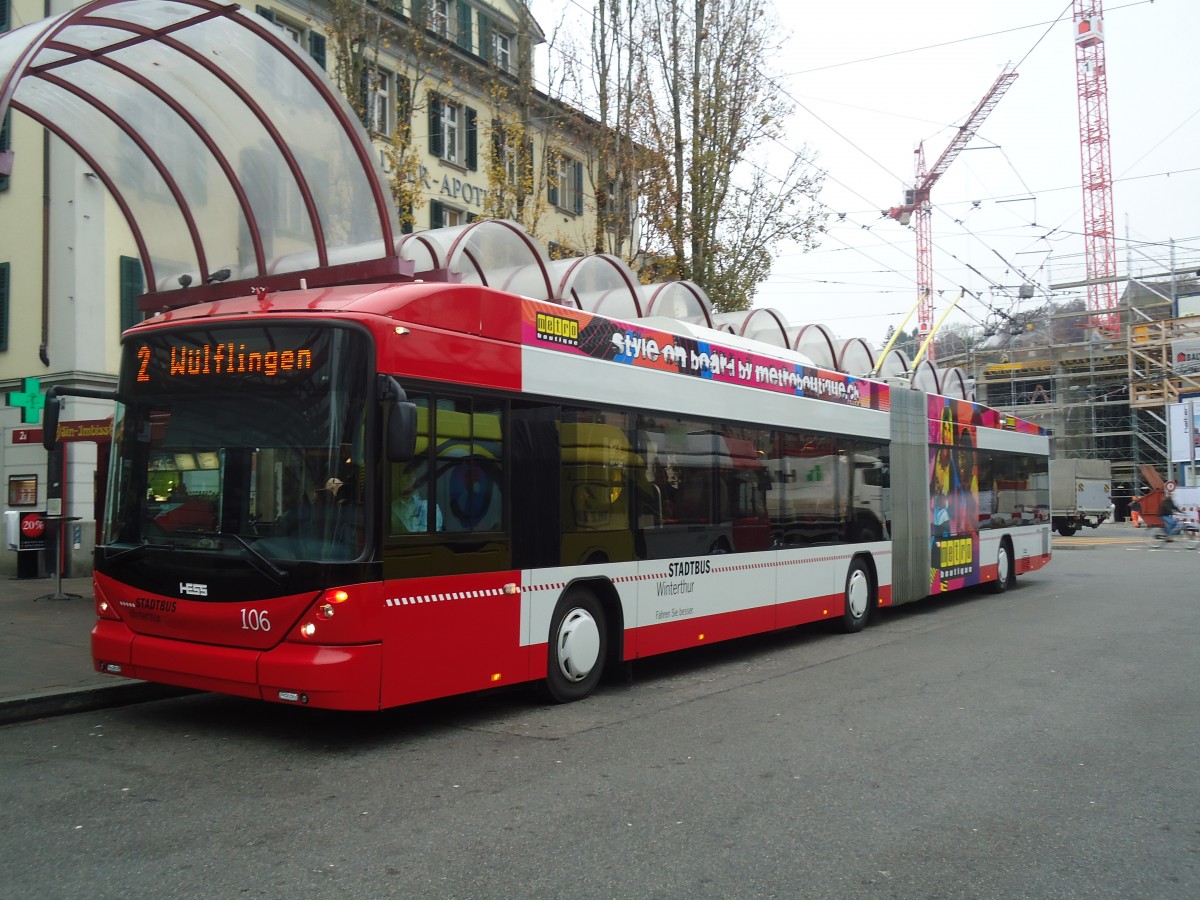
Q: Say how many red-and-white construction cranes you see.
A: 2